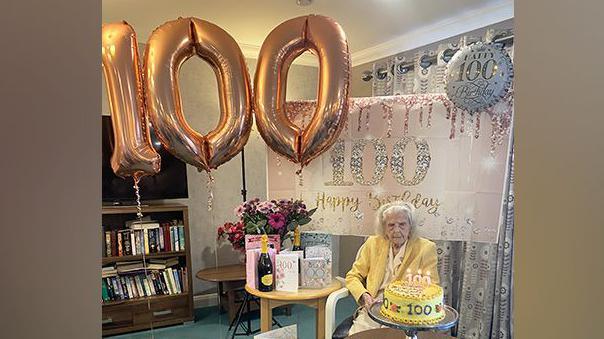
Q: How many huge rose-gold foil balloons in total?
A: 3